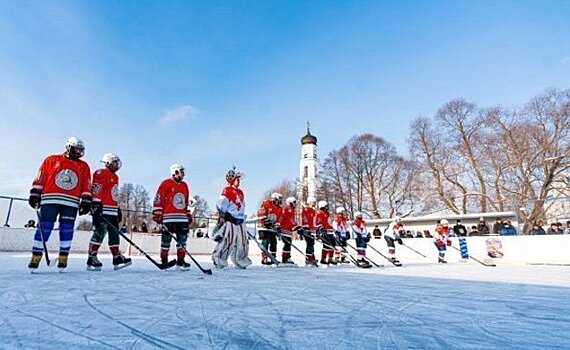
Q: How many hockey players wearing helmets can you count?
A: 12